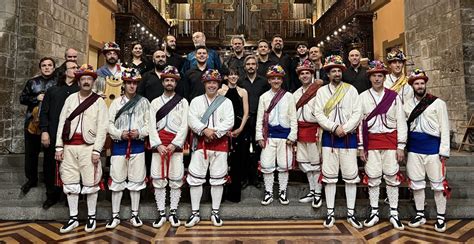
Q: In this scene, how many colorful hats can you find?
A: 11